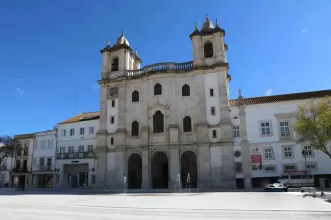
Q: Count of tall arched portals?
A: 3